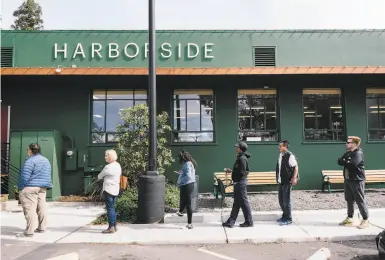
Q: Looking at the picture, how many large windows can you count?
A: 5